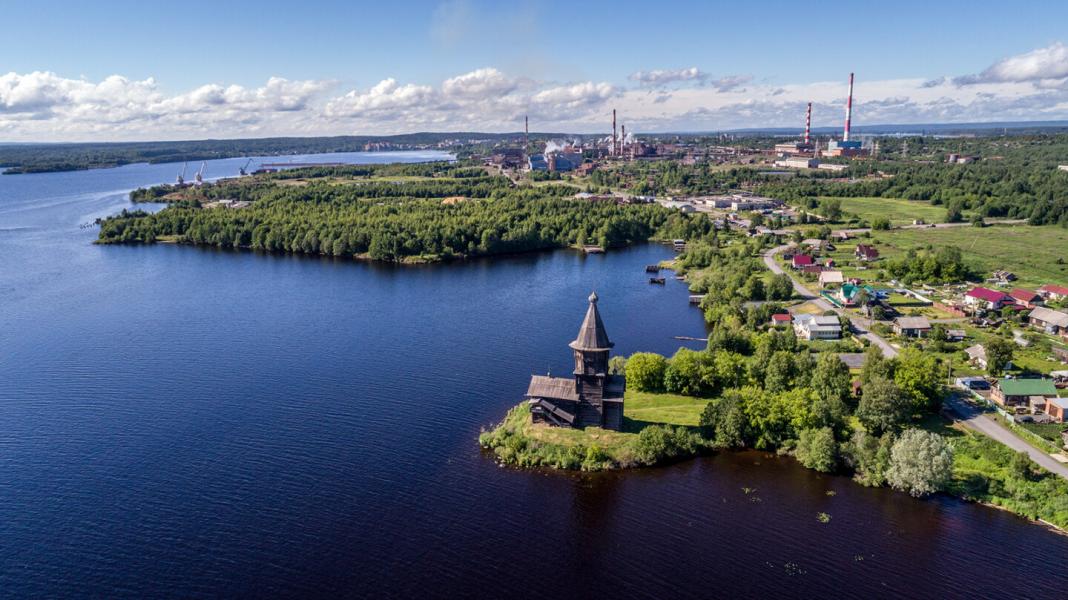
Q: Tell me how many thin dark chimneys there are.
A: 3